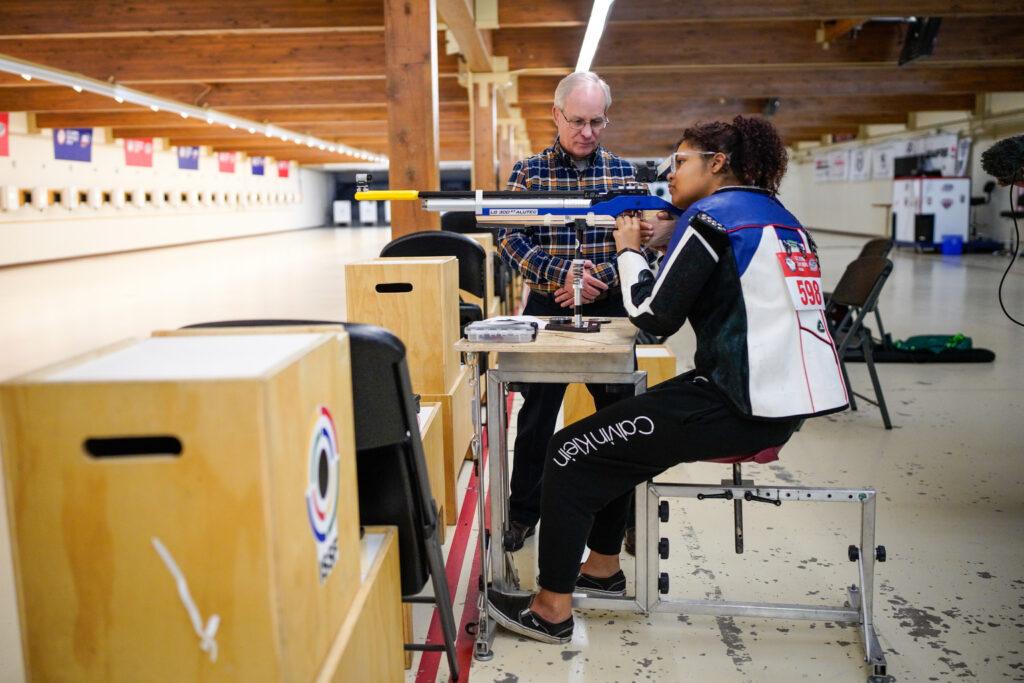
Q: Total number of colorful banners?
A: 7